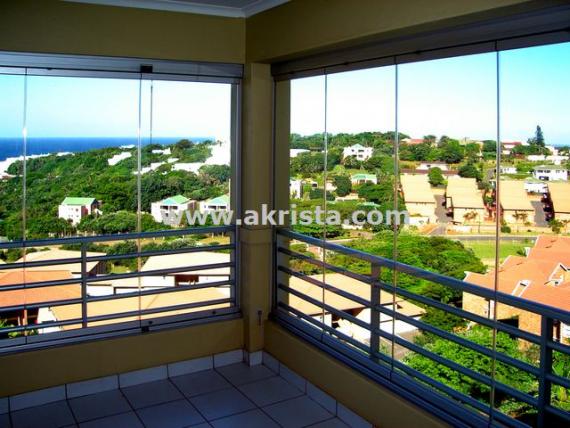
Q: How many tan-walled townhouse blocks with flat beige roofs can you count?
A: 4